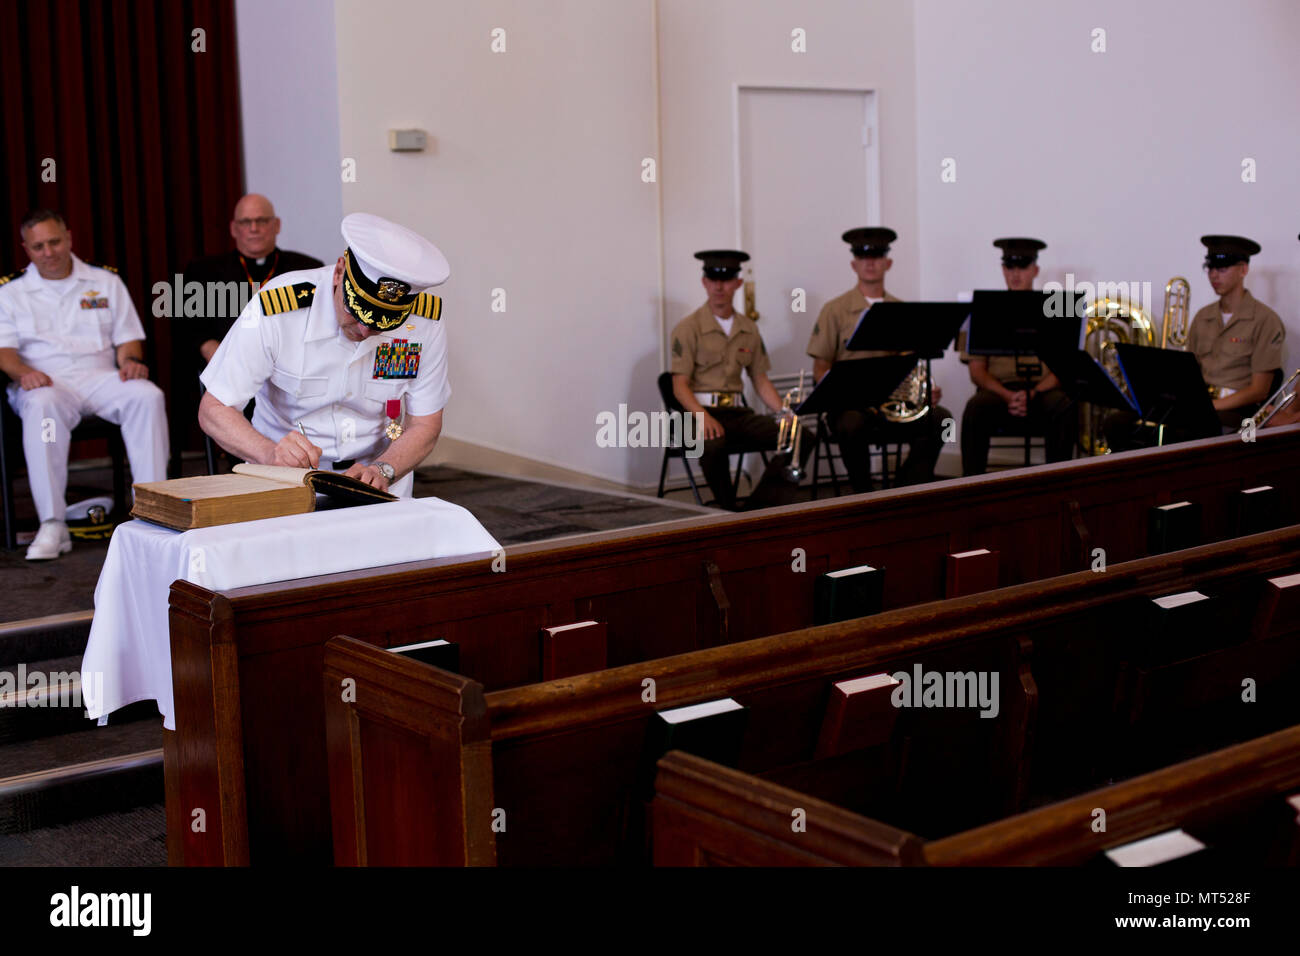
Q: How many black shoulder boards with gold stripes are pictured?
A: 4